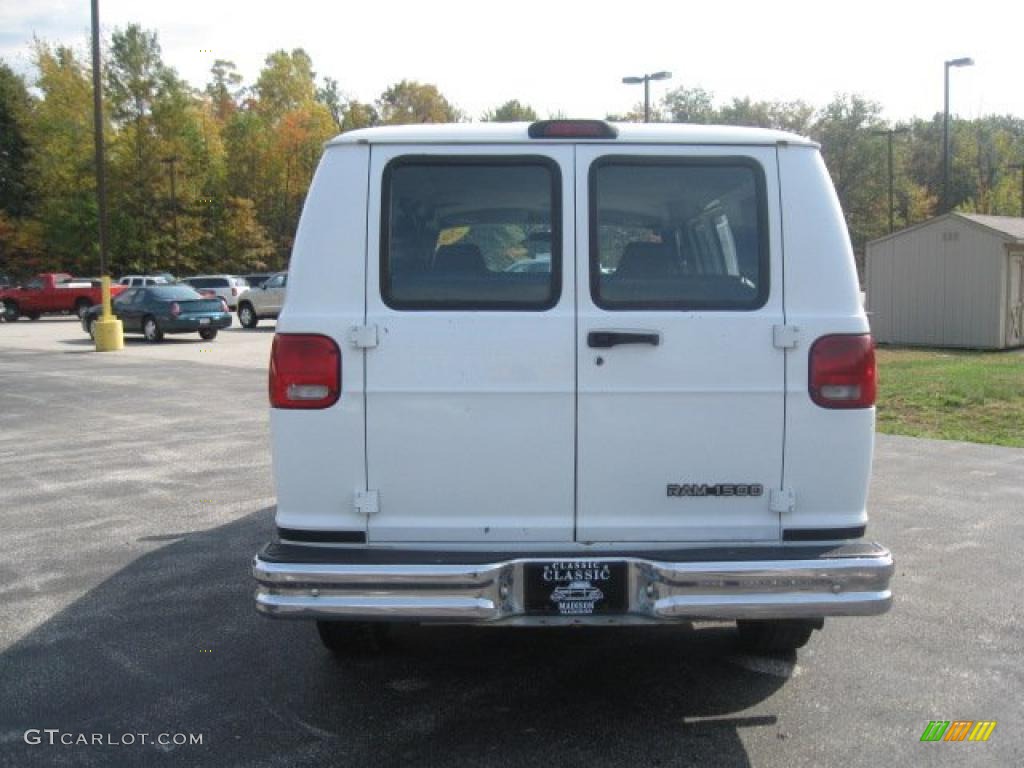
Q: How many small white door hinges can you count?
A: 4